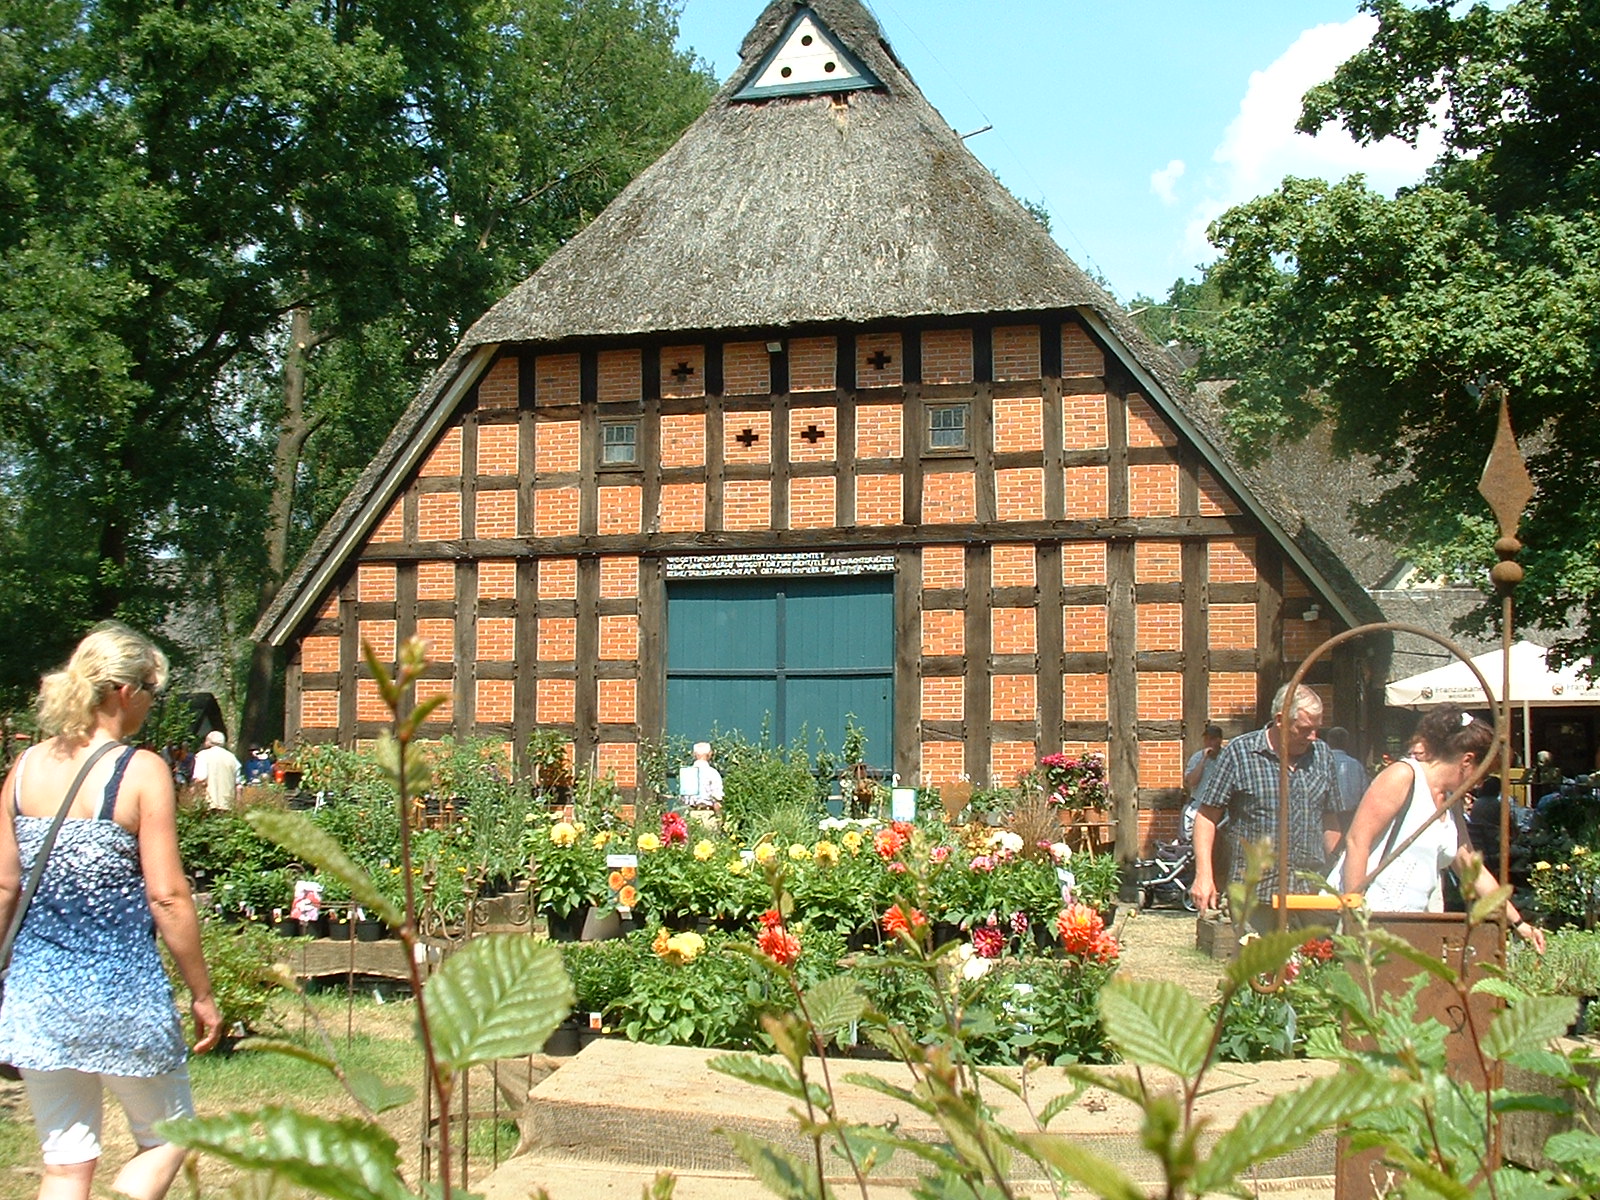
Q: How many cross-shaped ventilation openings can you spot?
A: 4